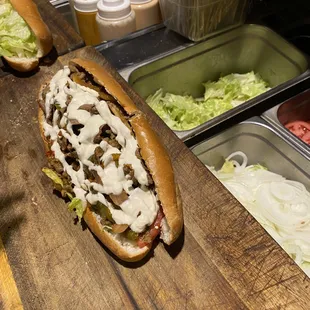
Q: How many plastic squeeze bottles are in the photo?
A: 3